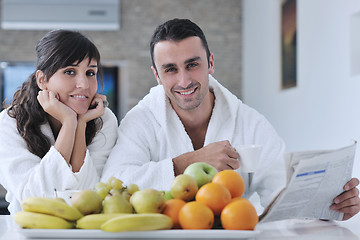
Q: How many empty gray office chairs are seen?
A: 0